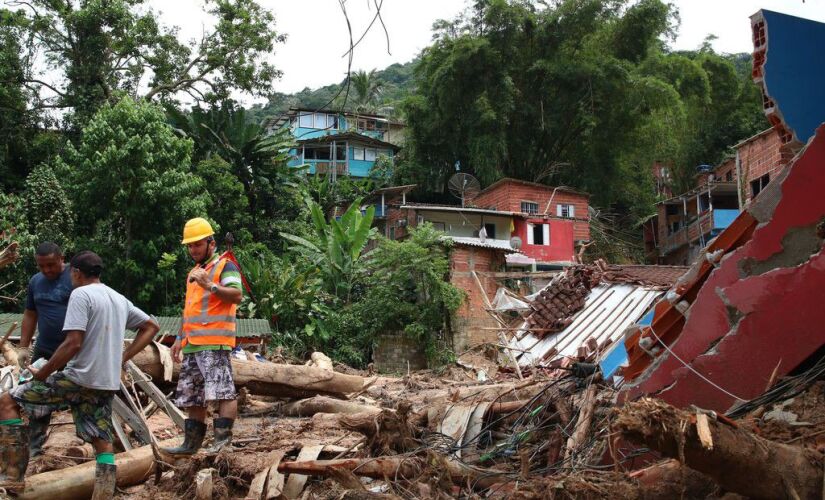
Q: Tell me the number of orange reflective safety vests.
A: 1